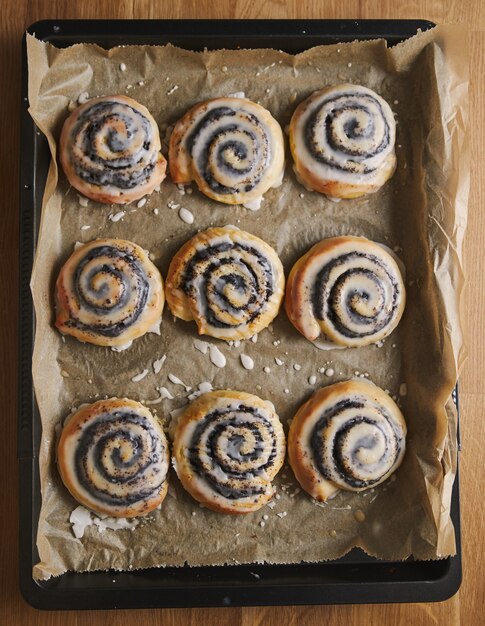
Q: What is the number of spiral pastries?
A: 9